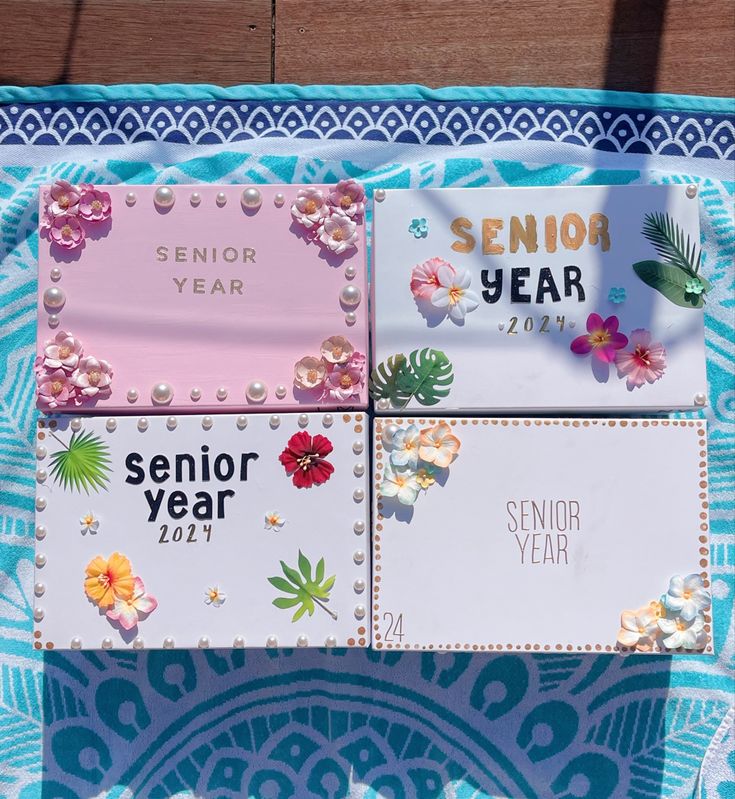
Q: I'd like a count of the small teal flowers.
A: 3